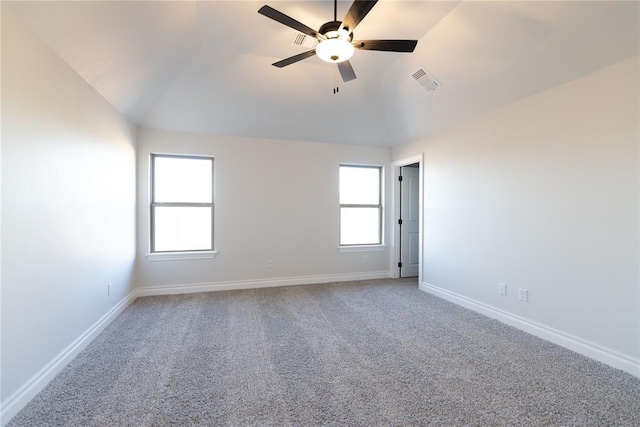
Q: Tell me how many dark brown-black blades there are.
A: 5